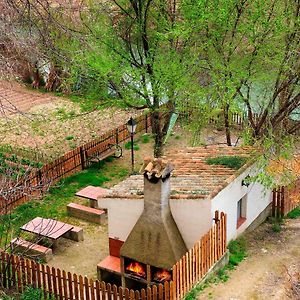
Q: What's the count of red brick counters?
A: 1